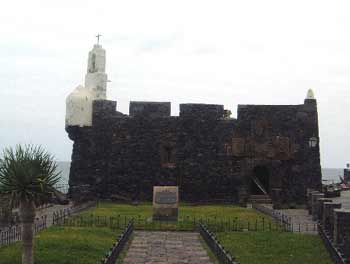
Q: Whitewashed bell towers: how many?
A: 1